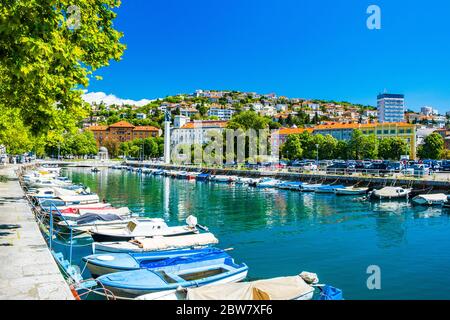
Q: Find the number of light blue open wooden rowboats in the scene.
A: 2